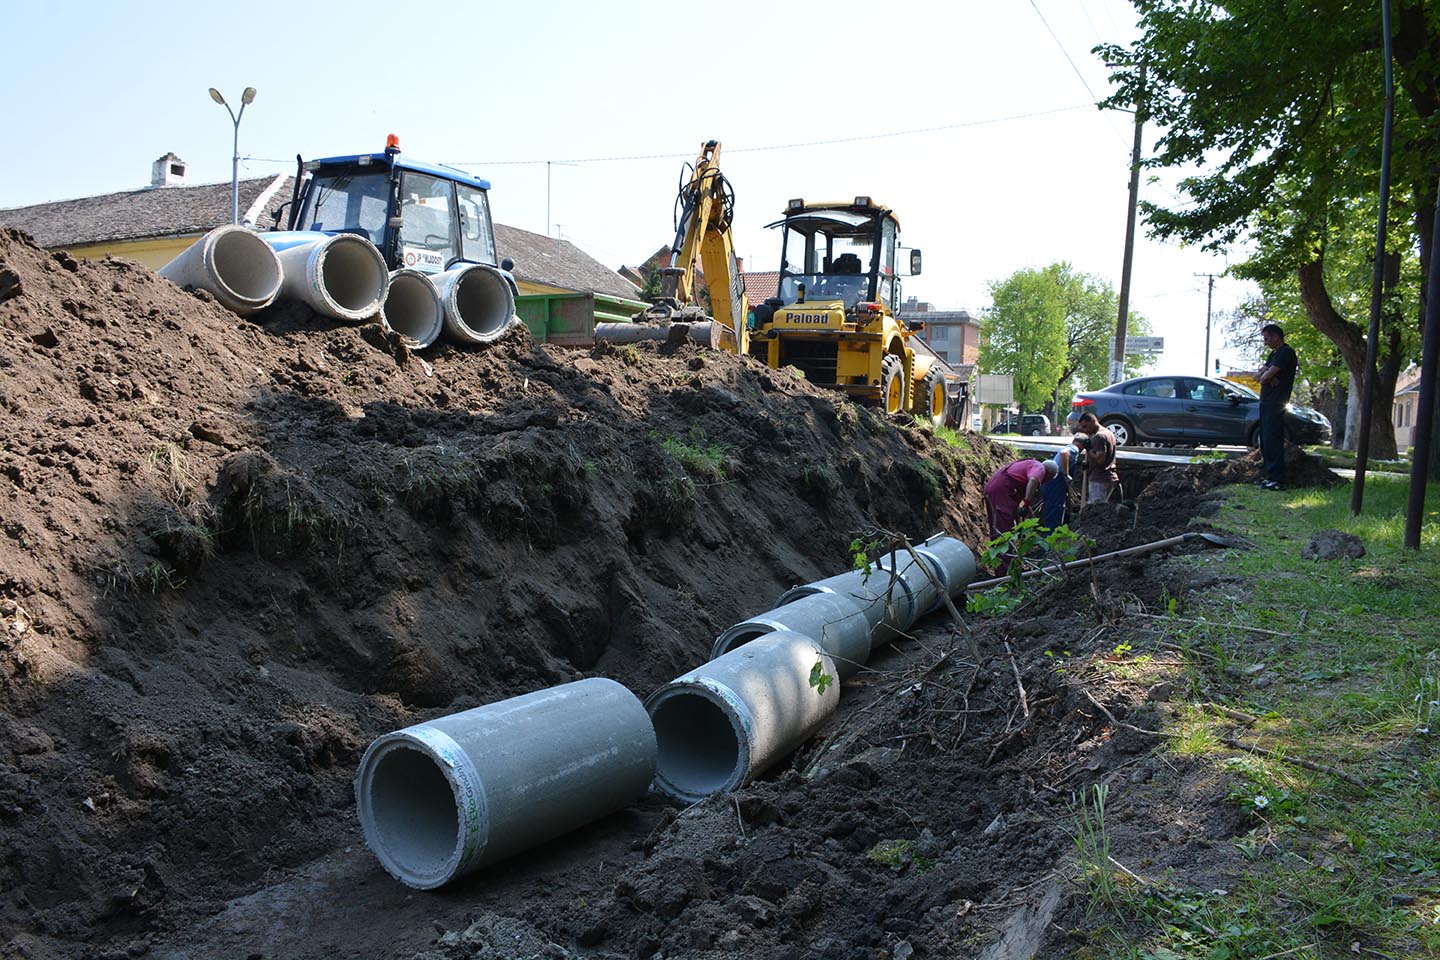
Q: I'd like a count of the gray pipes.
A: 10